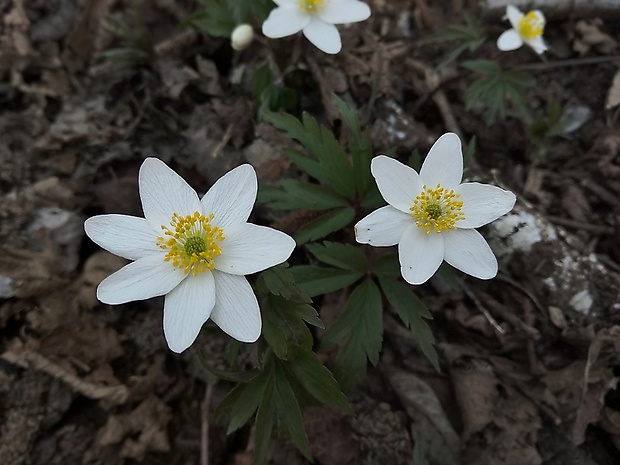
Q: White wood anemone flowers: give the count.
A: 4